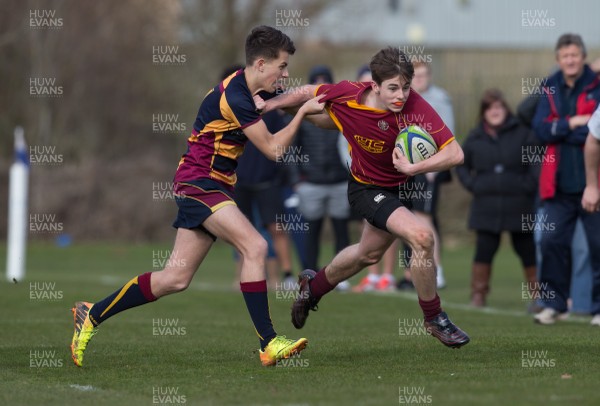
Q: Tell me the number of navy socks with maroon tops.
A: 2